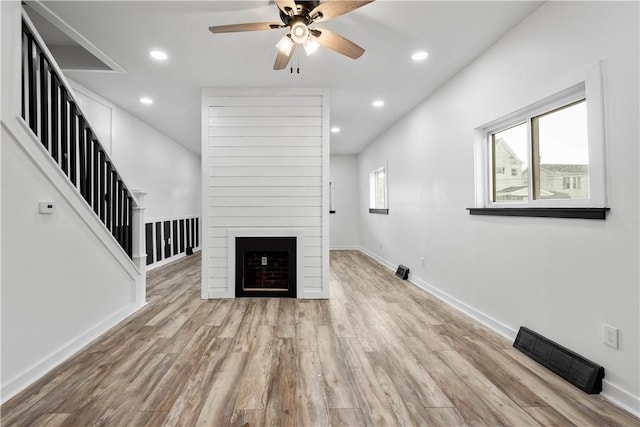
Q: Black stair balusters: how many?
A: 15